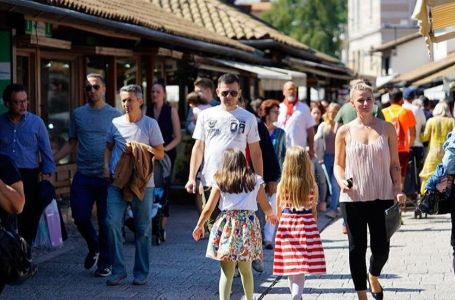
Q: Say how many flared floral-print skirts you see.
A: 1